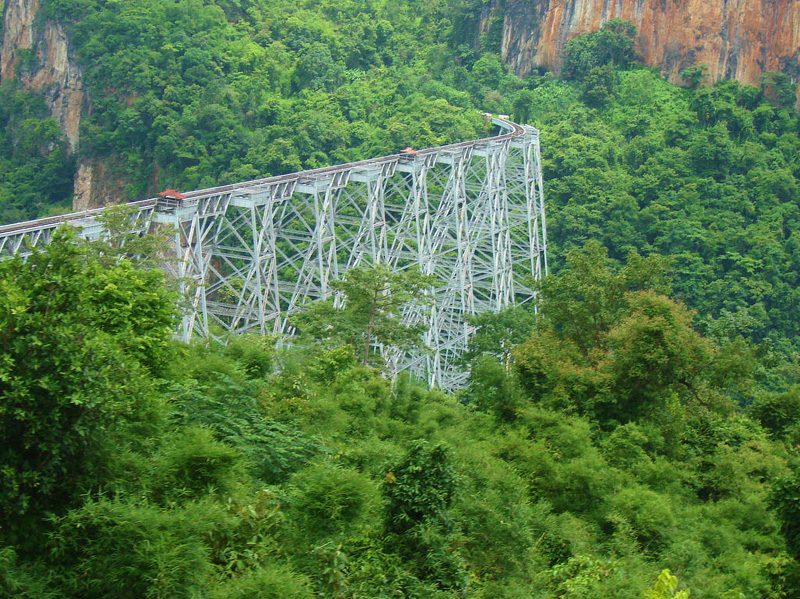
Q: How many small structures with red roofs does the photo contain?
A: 2